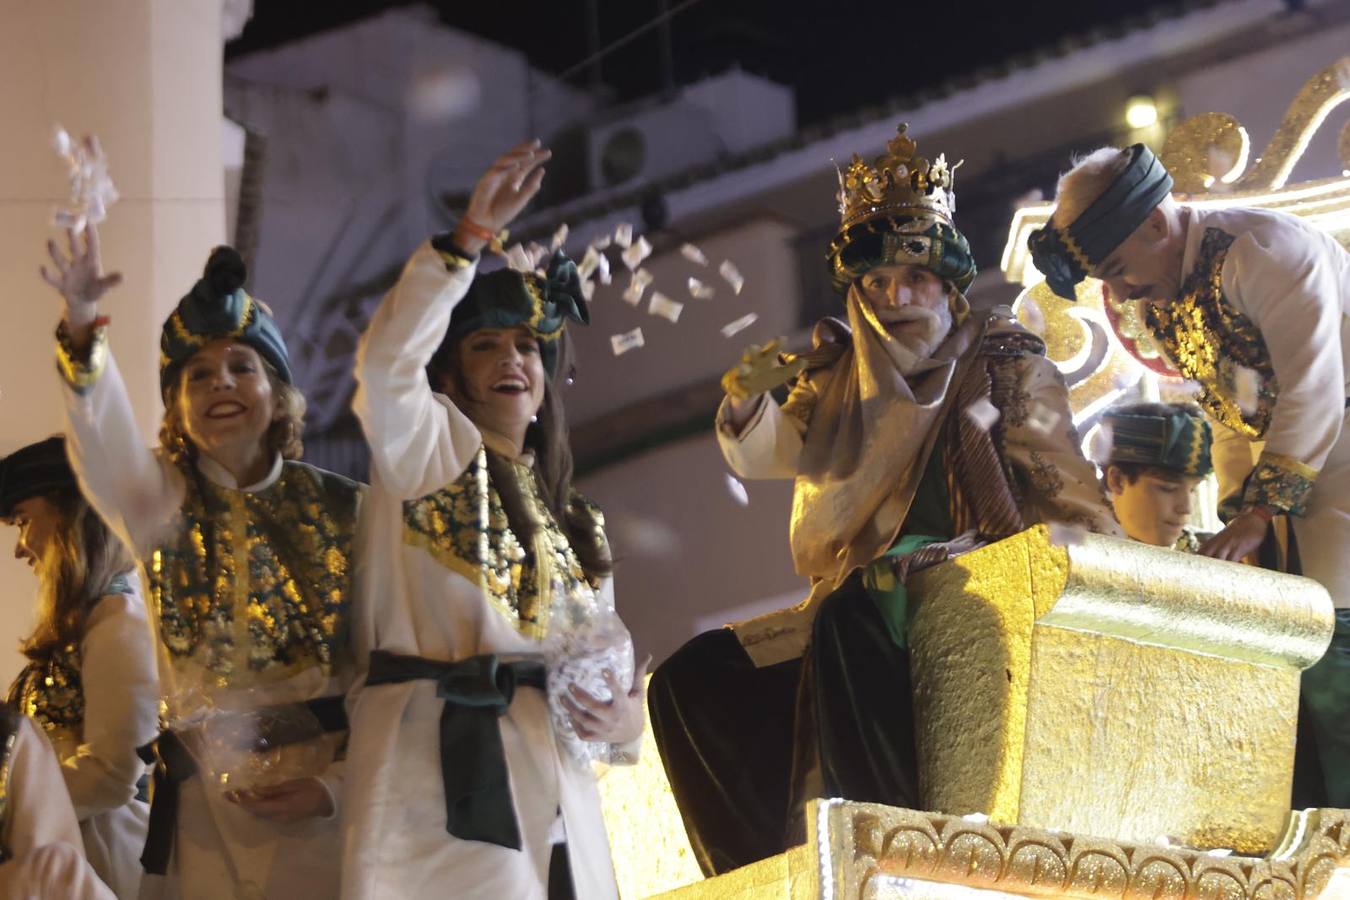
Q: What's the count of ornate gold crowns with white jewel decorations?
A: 1